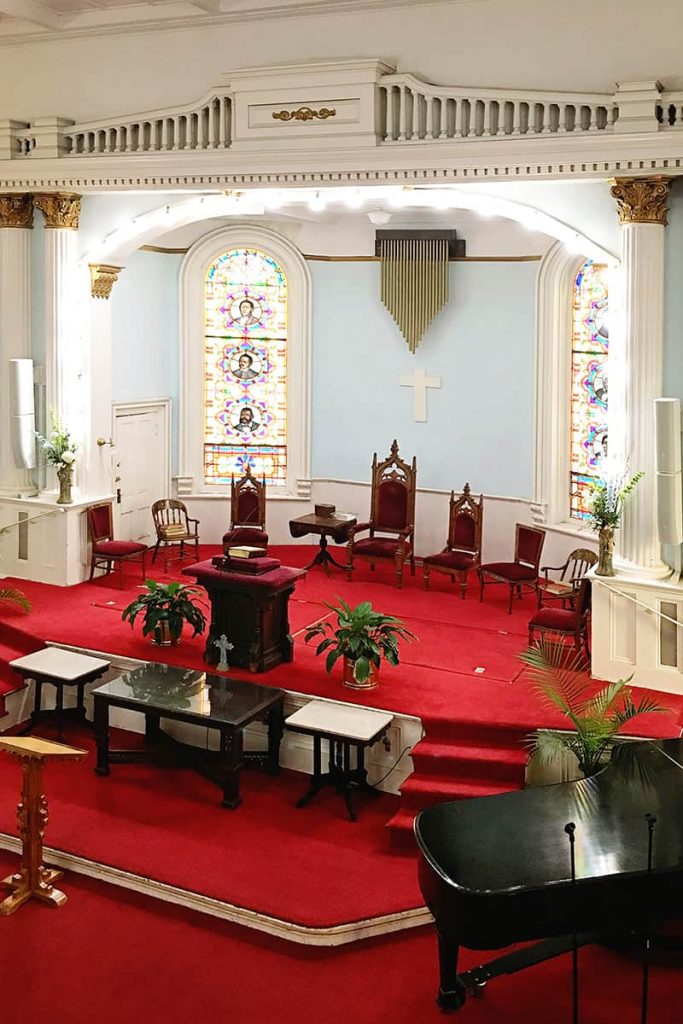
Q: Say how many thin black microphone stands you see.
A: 2